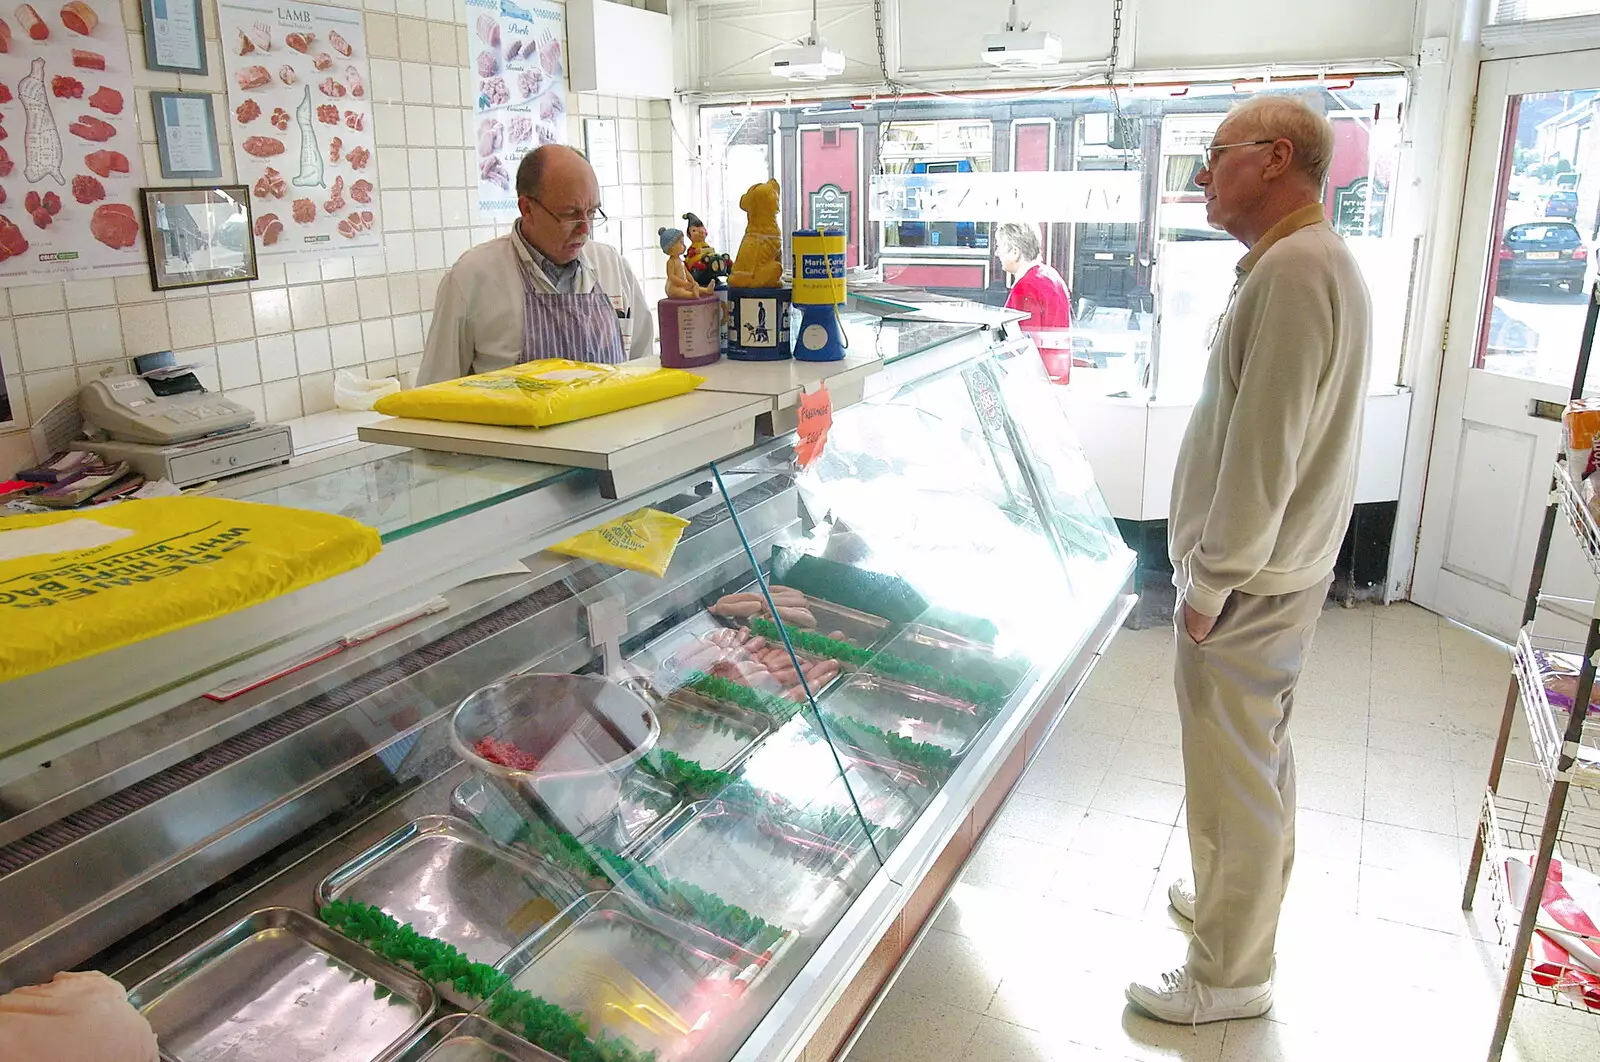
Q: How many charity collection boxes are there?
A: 4